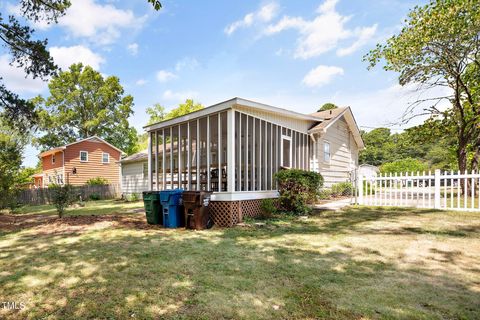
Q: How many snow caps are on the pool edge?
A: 0